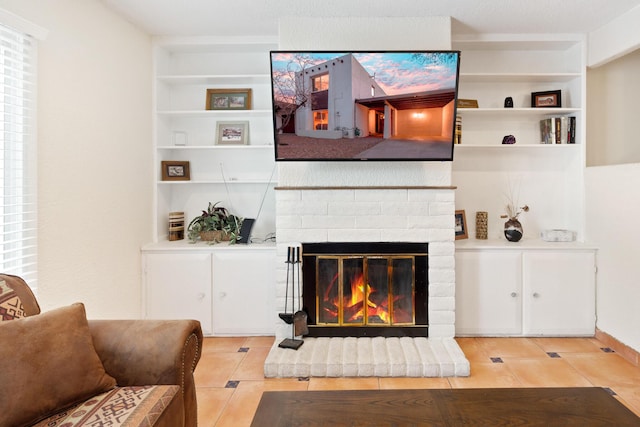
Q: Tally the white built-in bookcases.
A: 2